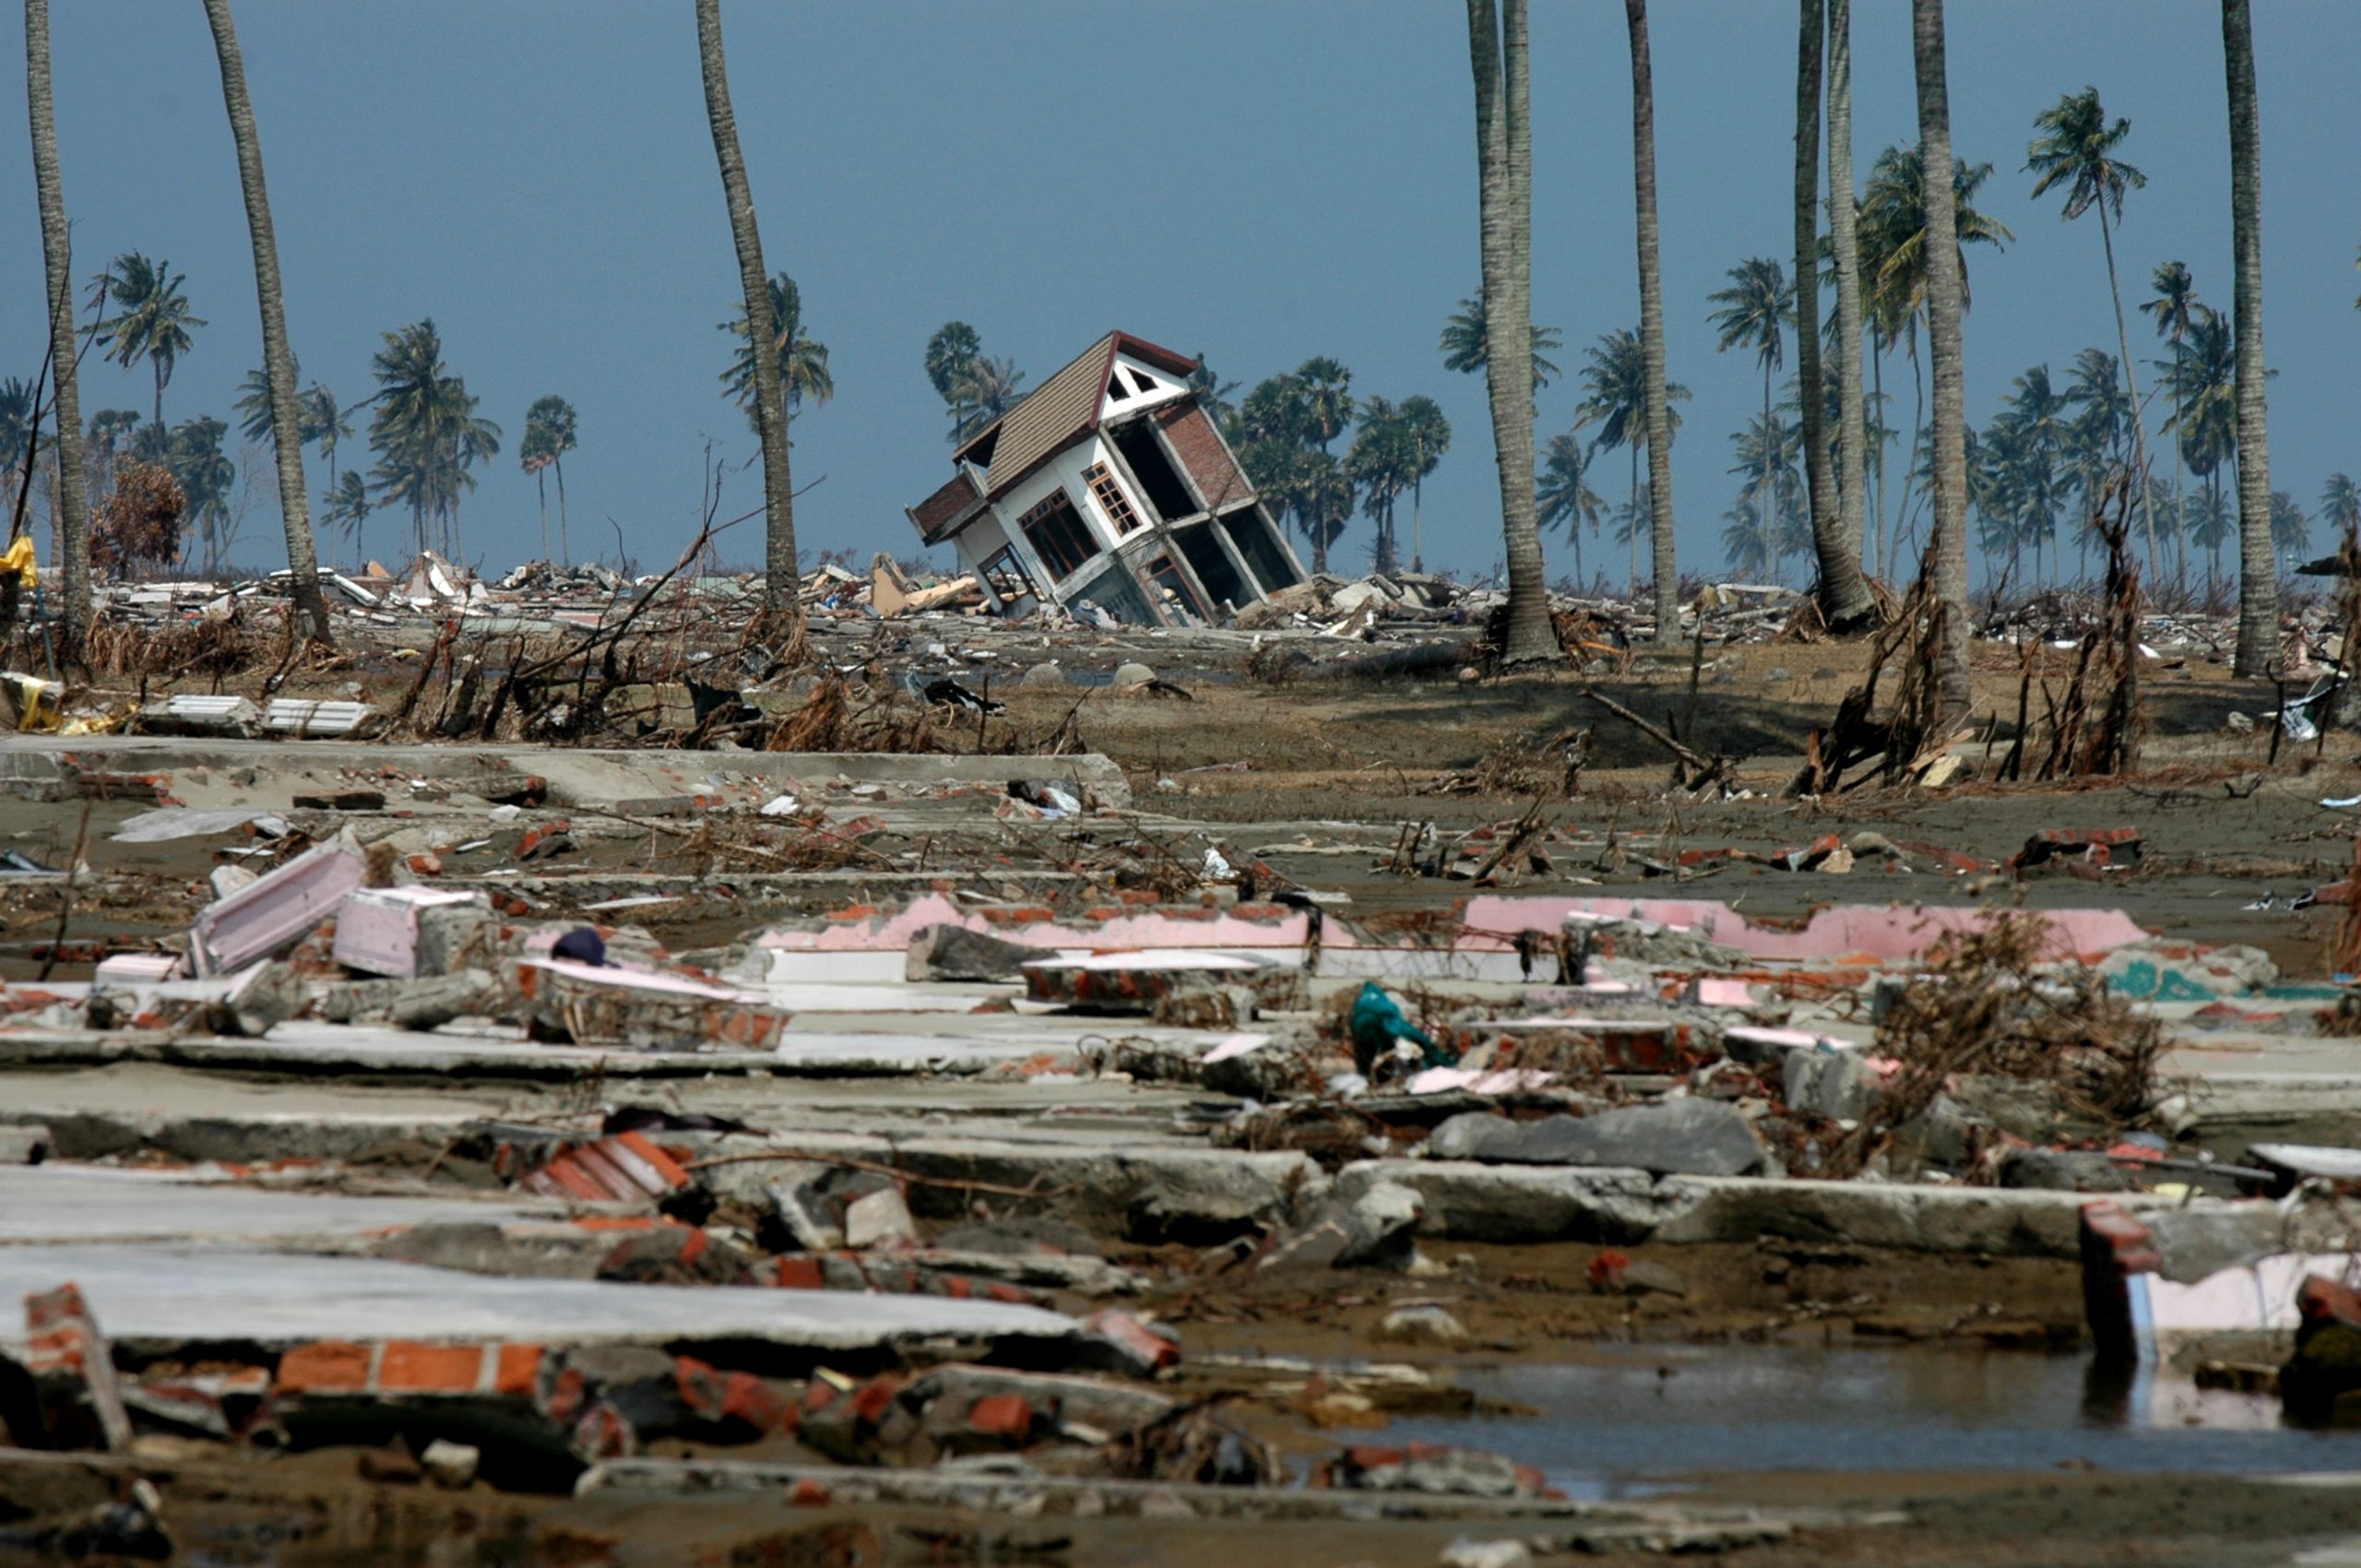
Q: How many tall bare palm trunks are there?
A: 10